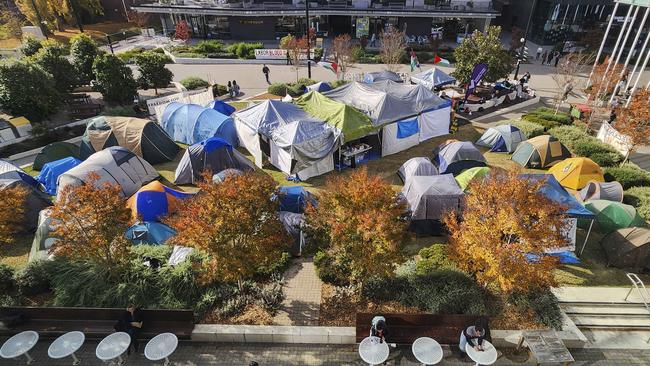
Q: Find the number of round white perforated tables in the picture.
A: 7